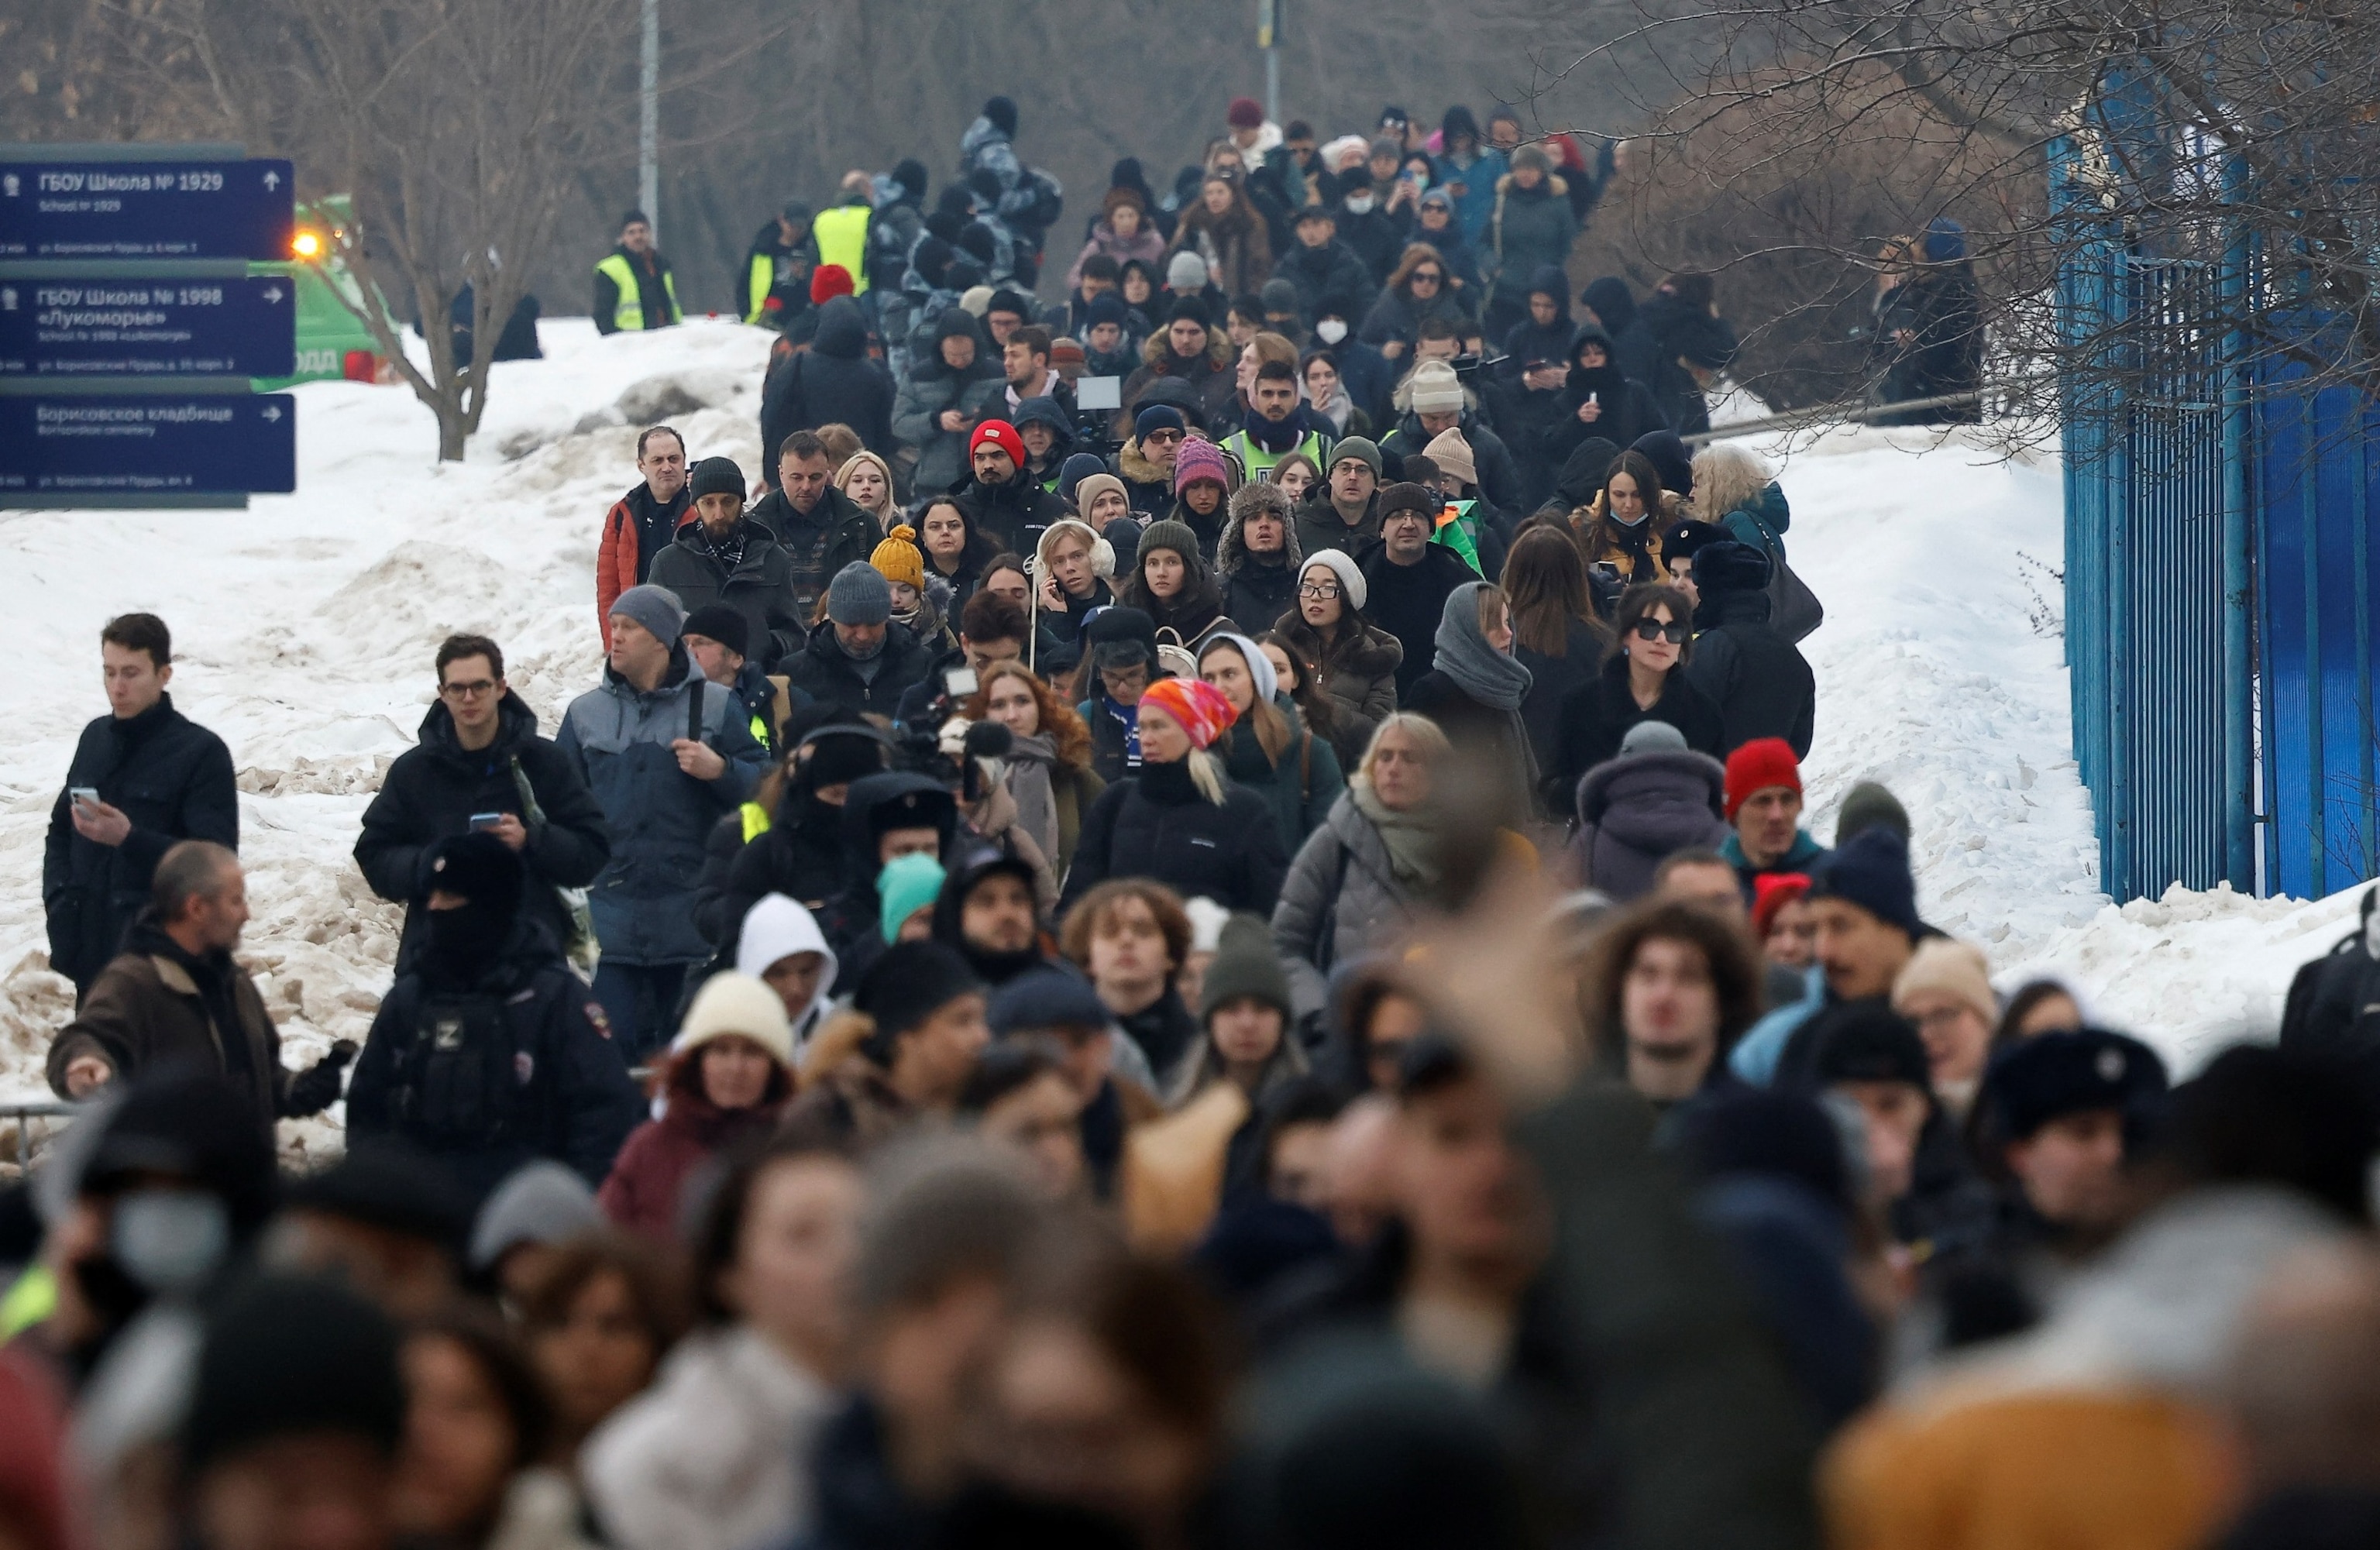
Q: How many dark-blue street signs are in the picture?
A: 3